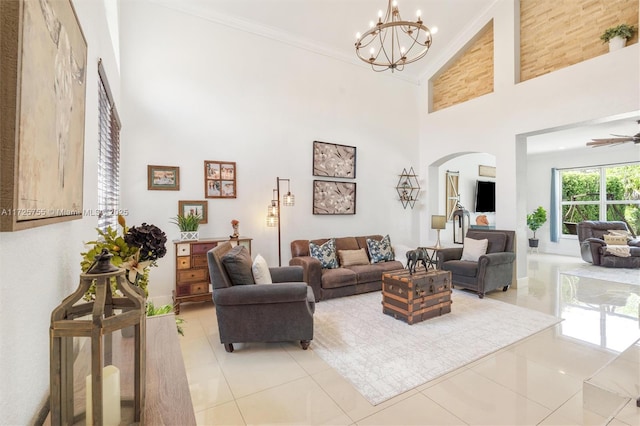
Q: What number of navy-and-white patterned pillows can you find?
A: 2